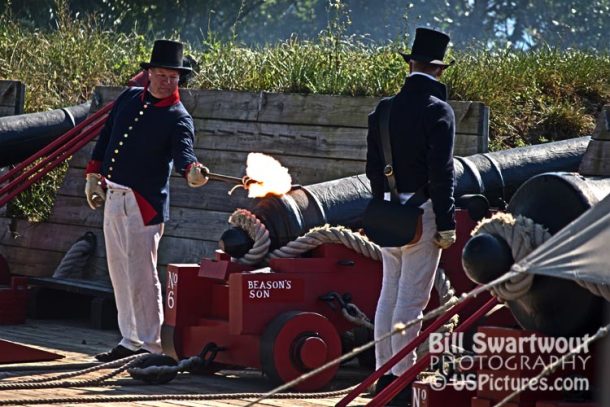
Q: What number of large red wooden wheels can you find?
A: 1